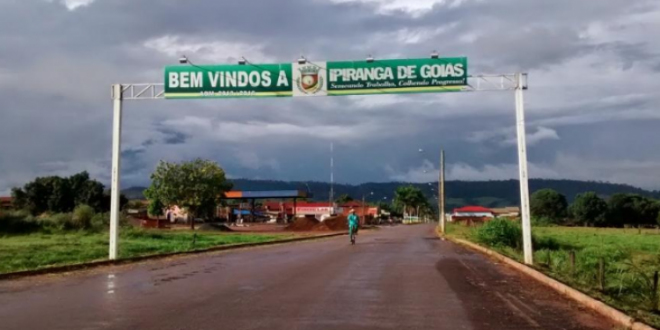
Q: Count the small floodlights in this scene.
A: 5